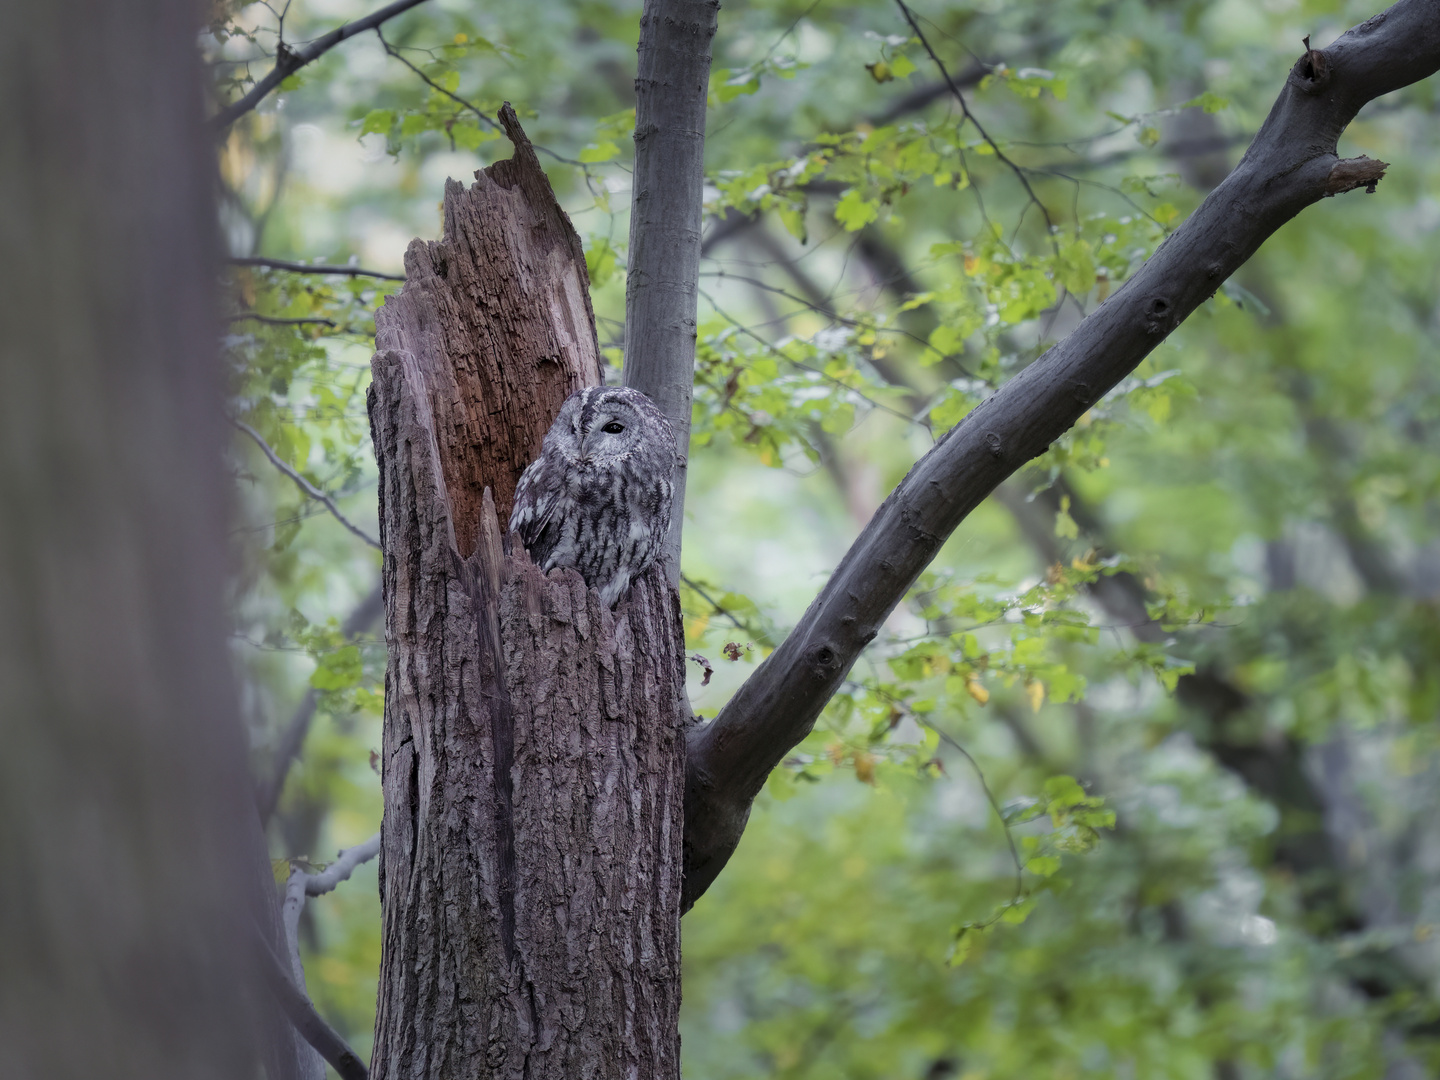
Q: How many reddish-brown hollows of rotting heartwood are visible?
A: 1